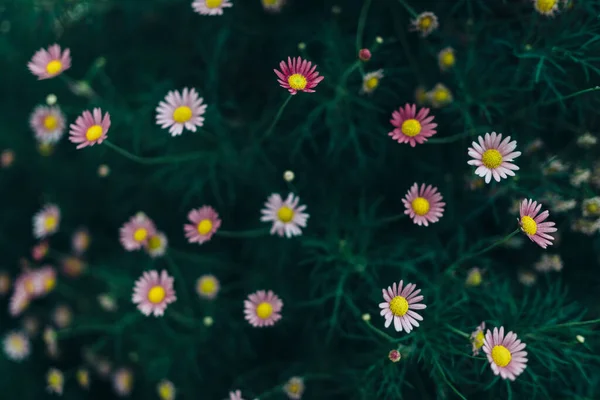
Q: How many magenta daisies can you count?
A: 2